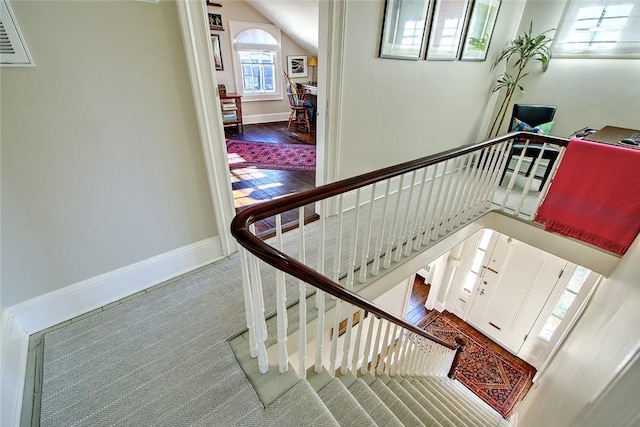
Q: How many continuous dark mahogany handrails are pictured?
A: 1